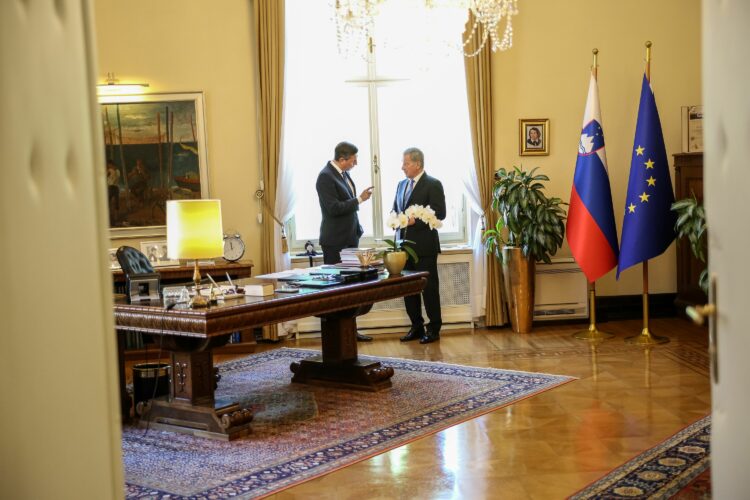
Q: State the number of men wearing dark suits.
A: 2